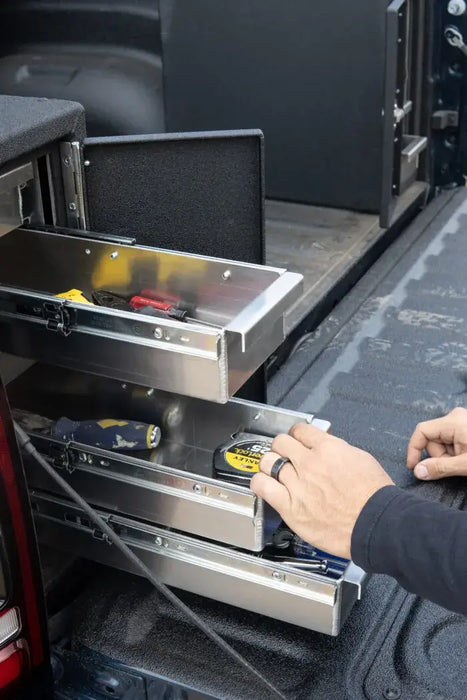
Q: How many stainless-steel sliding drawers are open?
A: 3